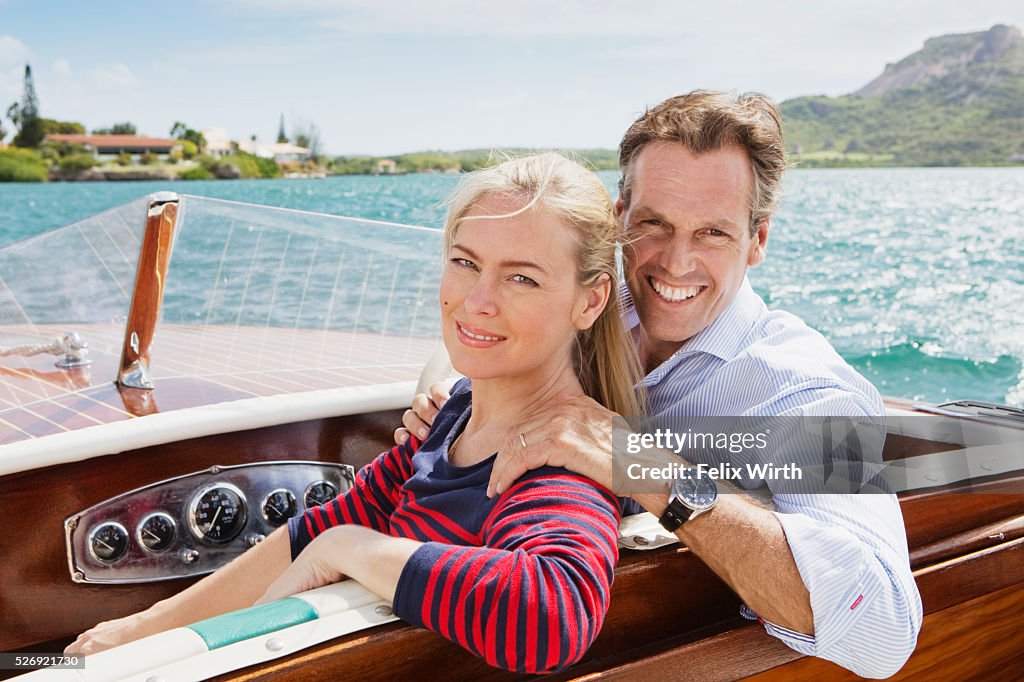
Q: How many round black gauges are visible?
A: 5